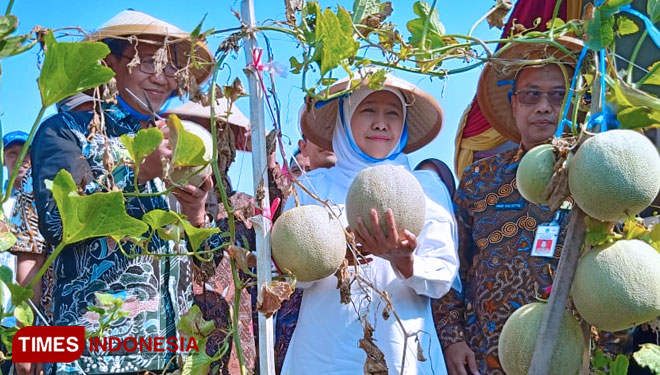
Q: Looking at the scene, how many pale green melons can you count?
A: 7